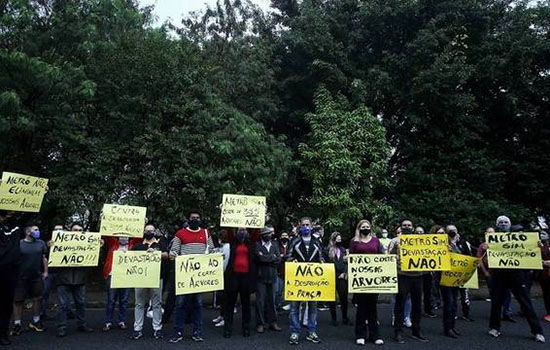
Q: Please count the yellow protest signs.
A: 11